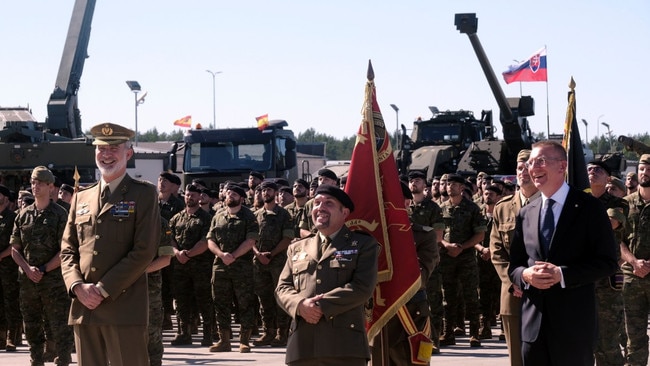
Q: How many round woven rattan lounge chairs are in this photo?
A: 0